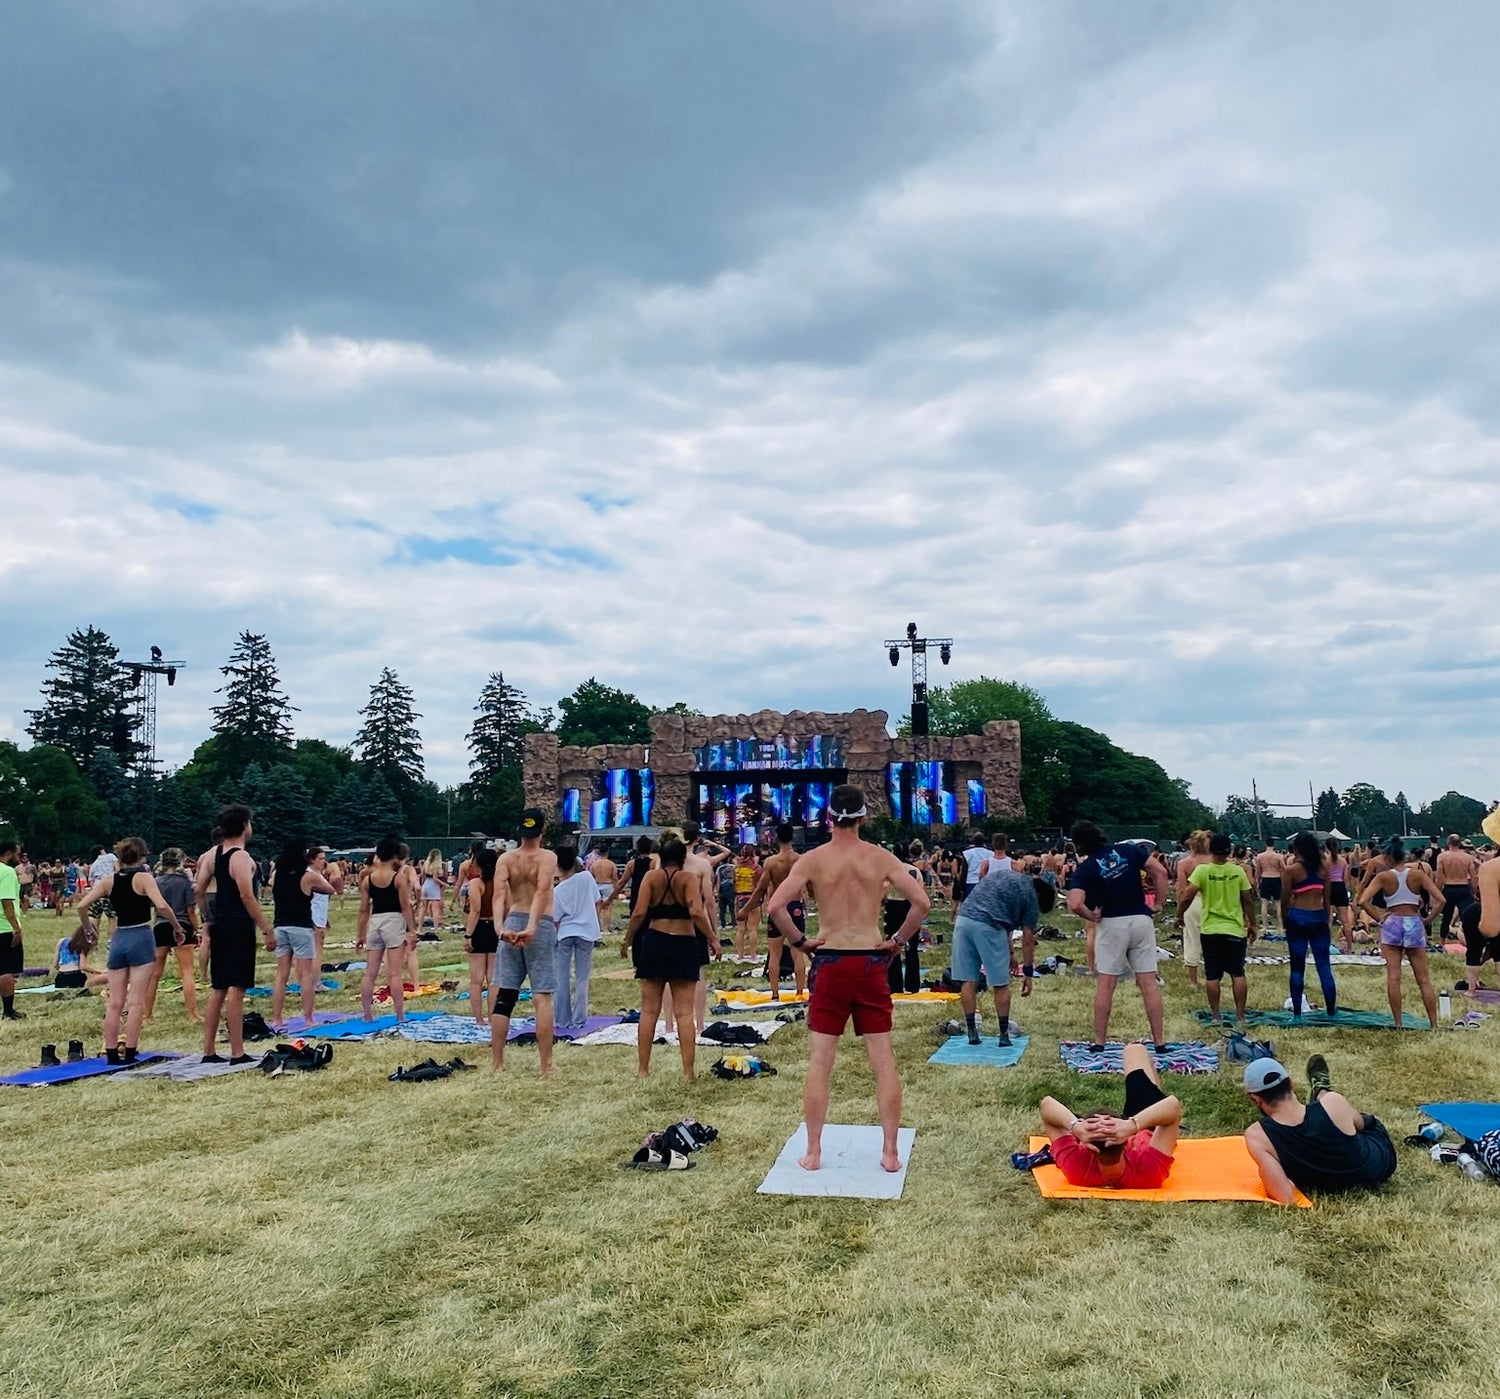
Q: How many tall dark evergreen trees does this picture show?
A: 4